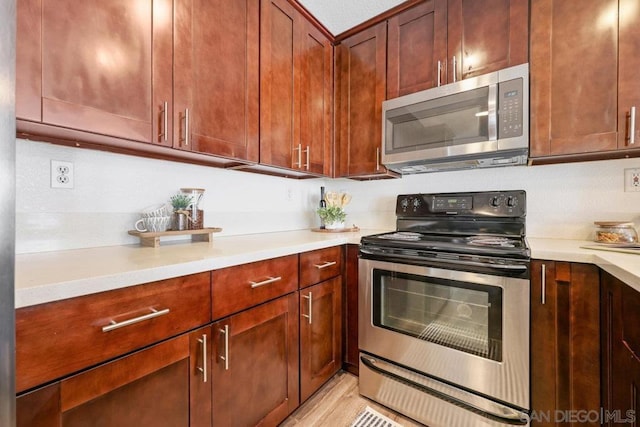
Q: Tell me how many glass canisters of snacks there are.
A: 2